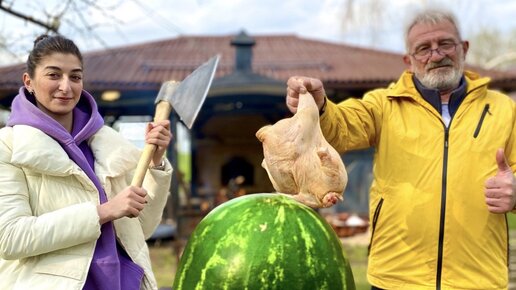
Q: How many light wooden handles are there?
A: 1